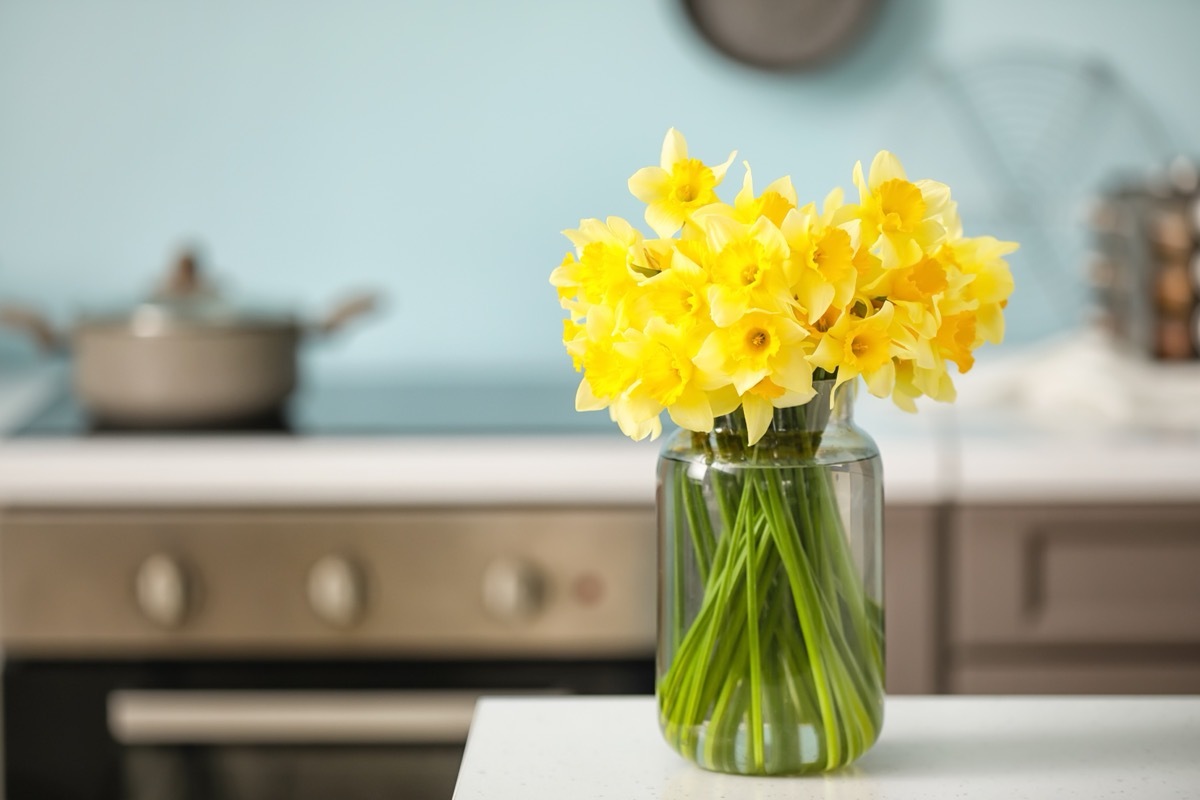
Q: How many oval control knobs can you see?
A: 3